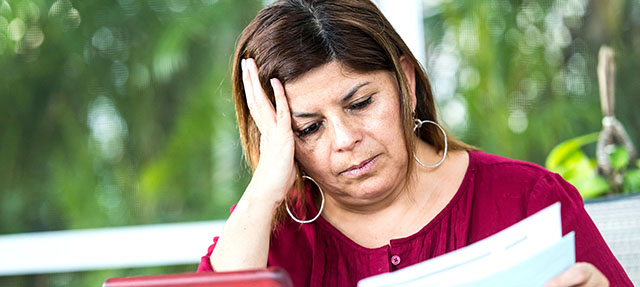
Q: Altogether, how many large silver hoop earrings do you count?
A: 2